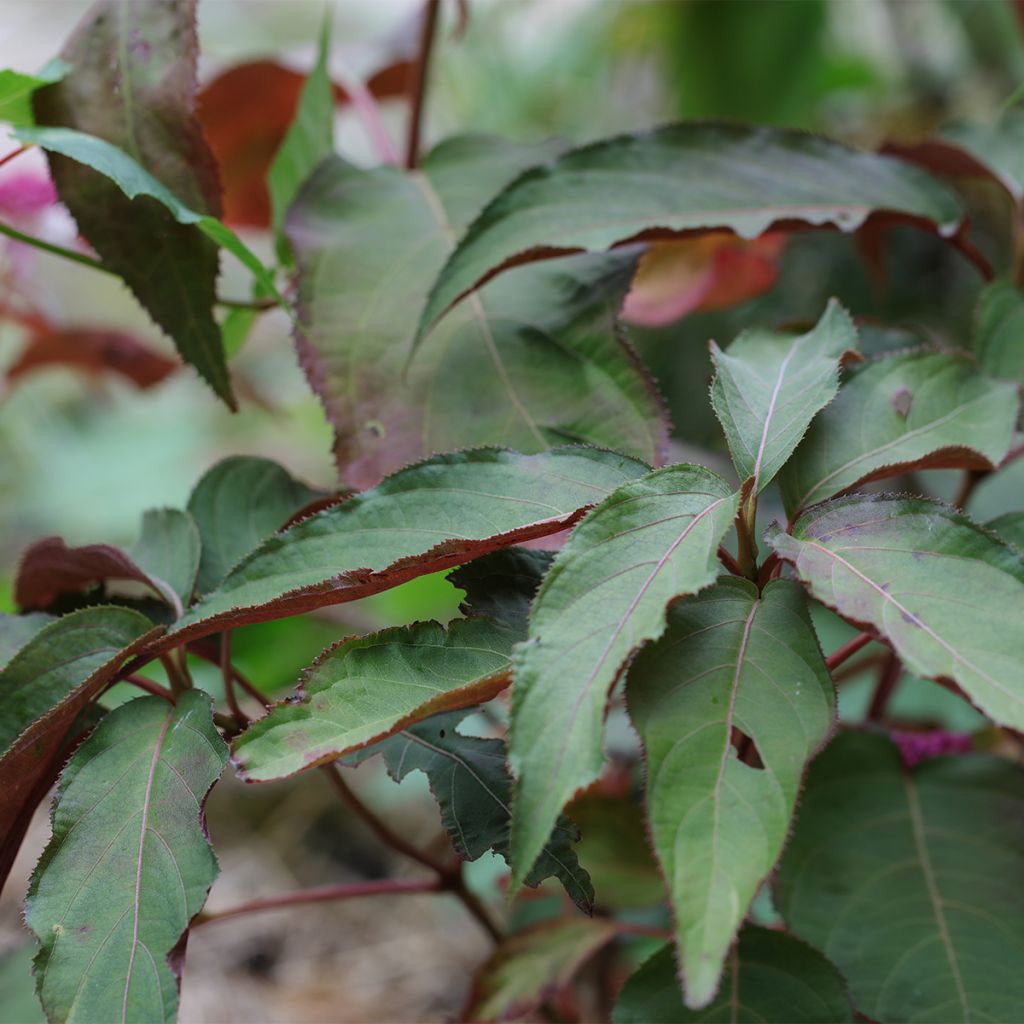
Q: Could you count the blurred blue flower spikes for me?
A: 0